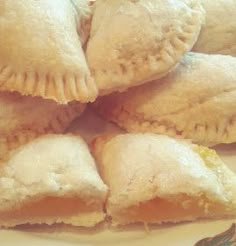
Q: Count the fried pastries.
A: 7